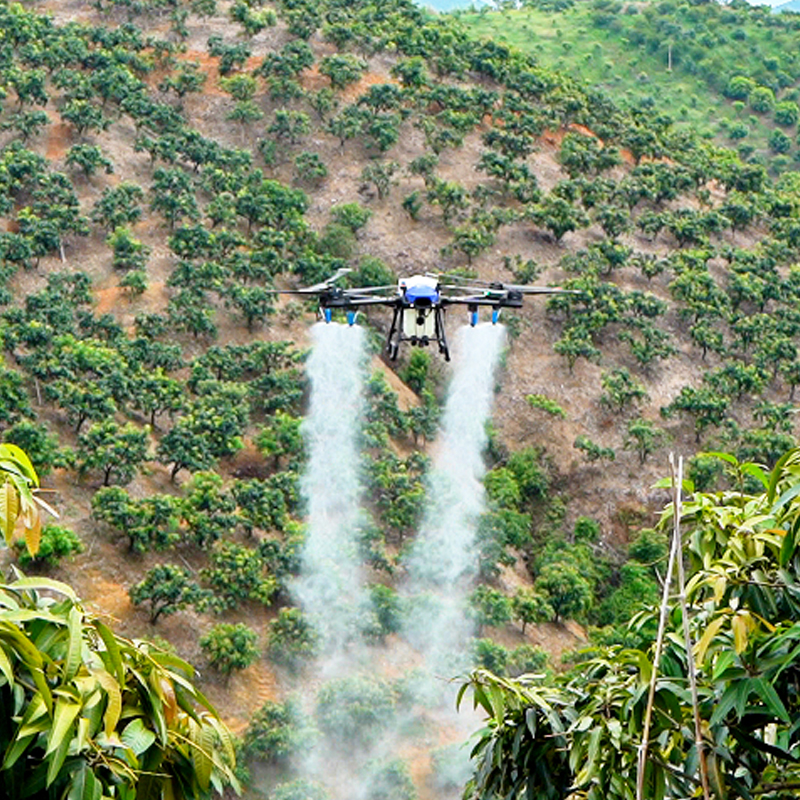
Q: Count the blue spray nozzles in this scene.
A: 4